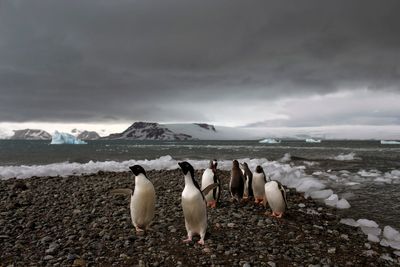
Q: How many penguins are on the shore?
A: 7